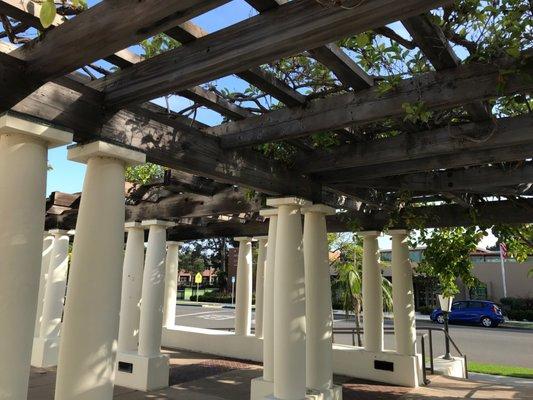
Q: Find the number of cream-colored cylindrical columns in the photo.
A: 14